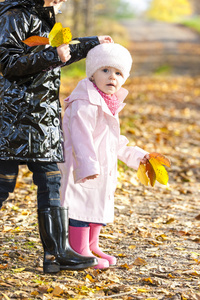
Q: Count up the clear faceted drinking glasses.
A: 0